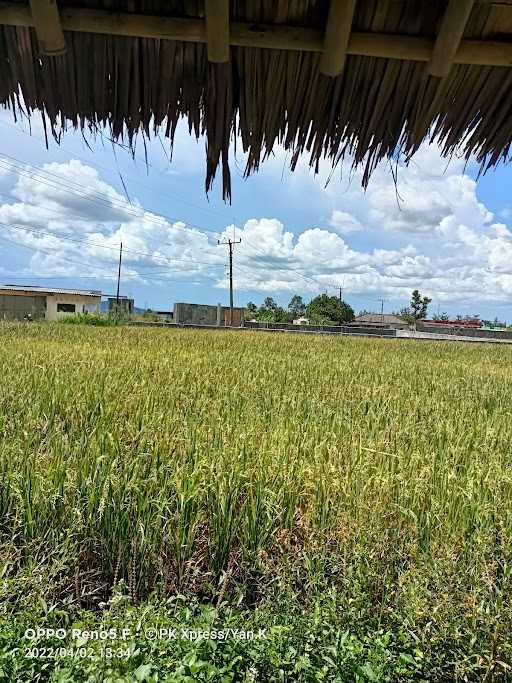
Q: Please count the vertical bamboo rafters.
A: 4